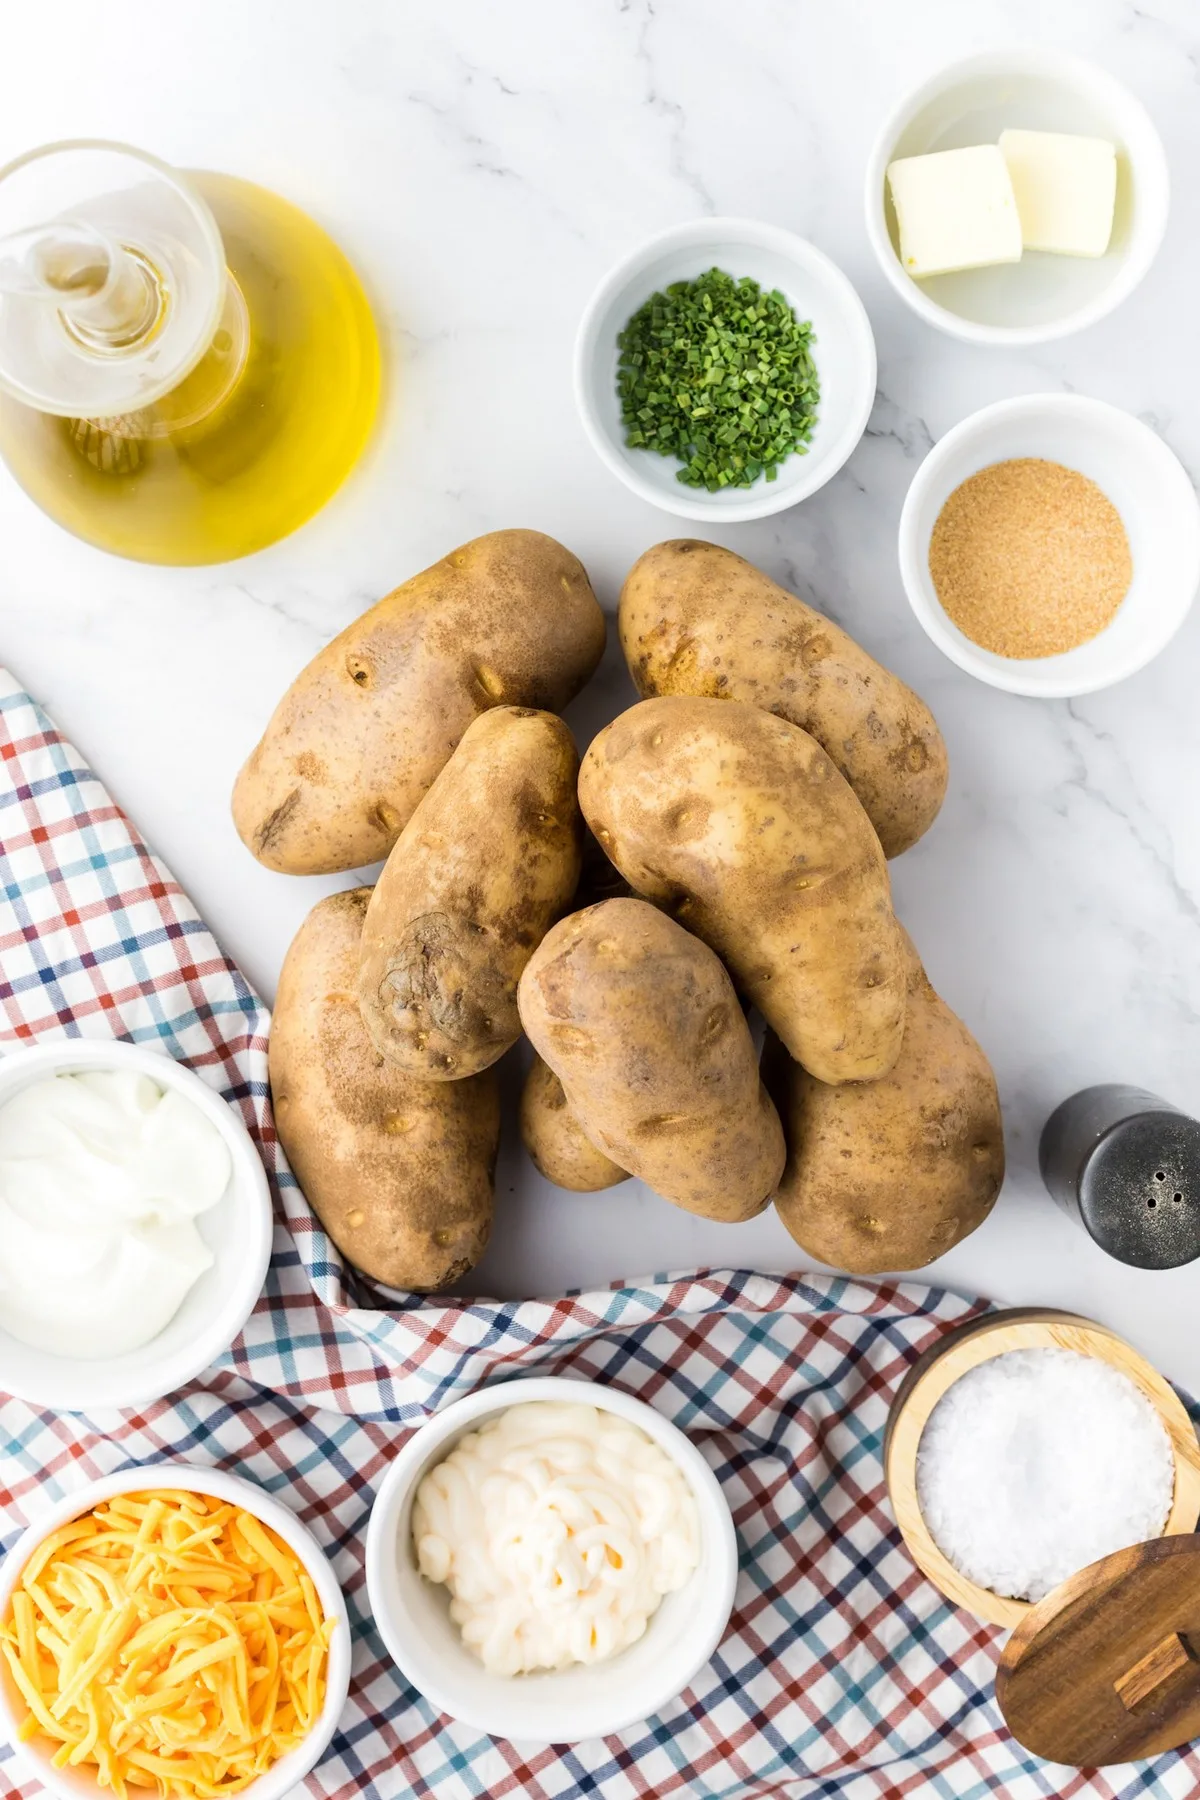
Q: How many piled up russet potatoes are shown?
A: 8